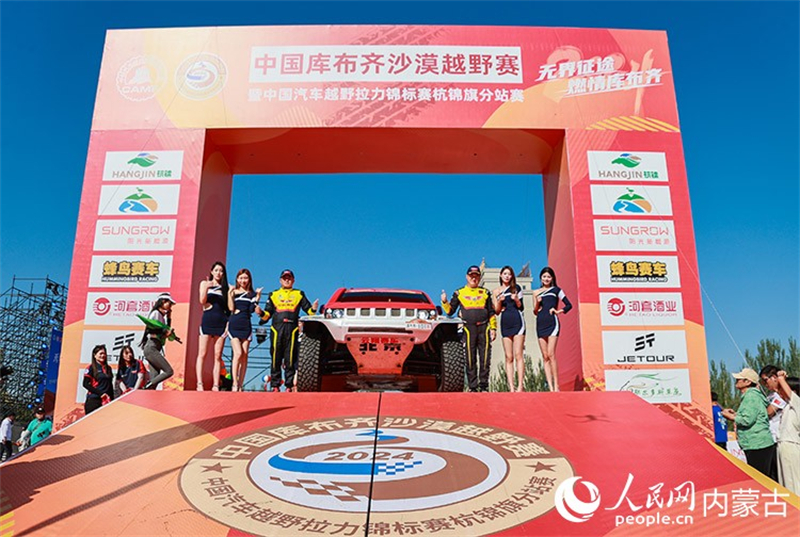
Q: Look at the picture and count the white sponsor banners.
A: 14